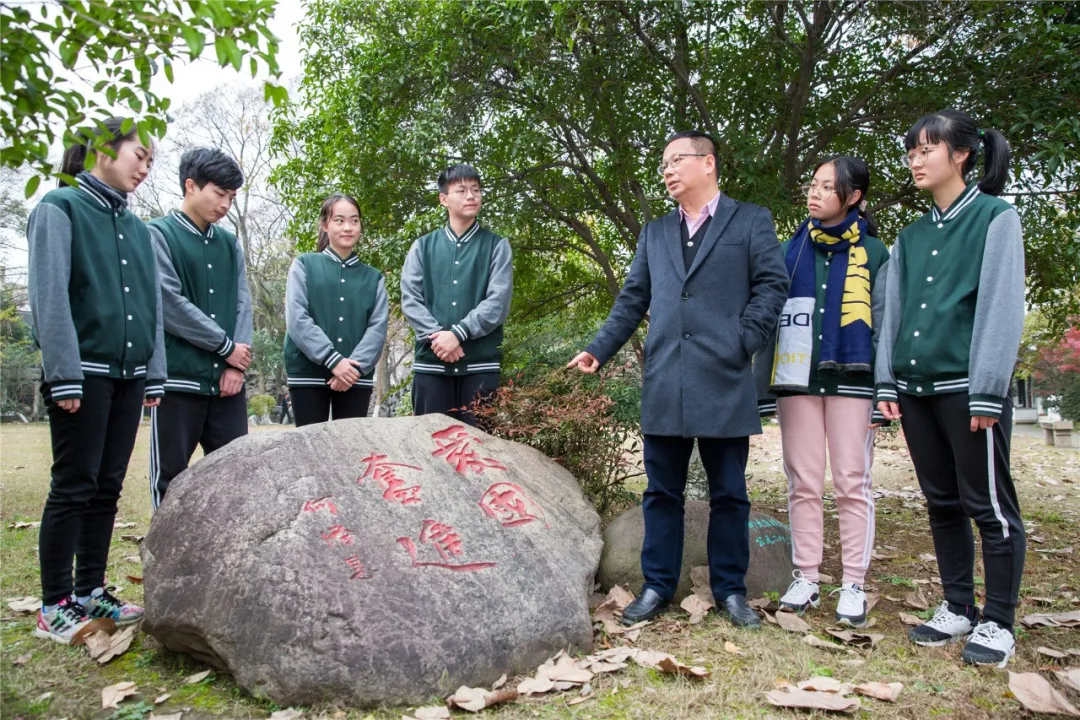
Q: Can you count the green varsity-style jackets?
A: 6